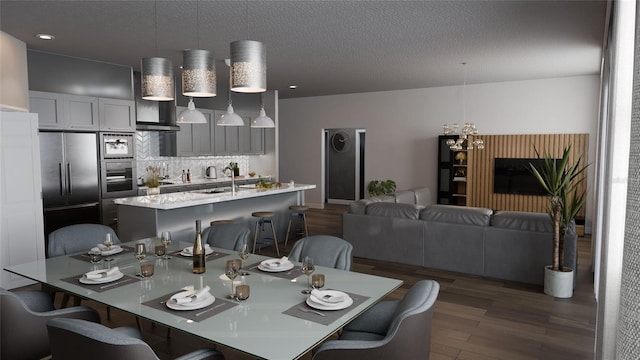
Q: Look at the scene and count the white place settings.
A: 6